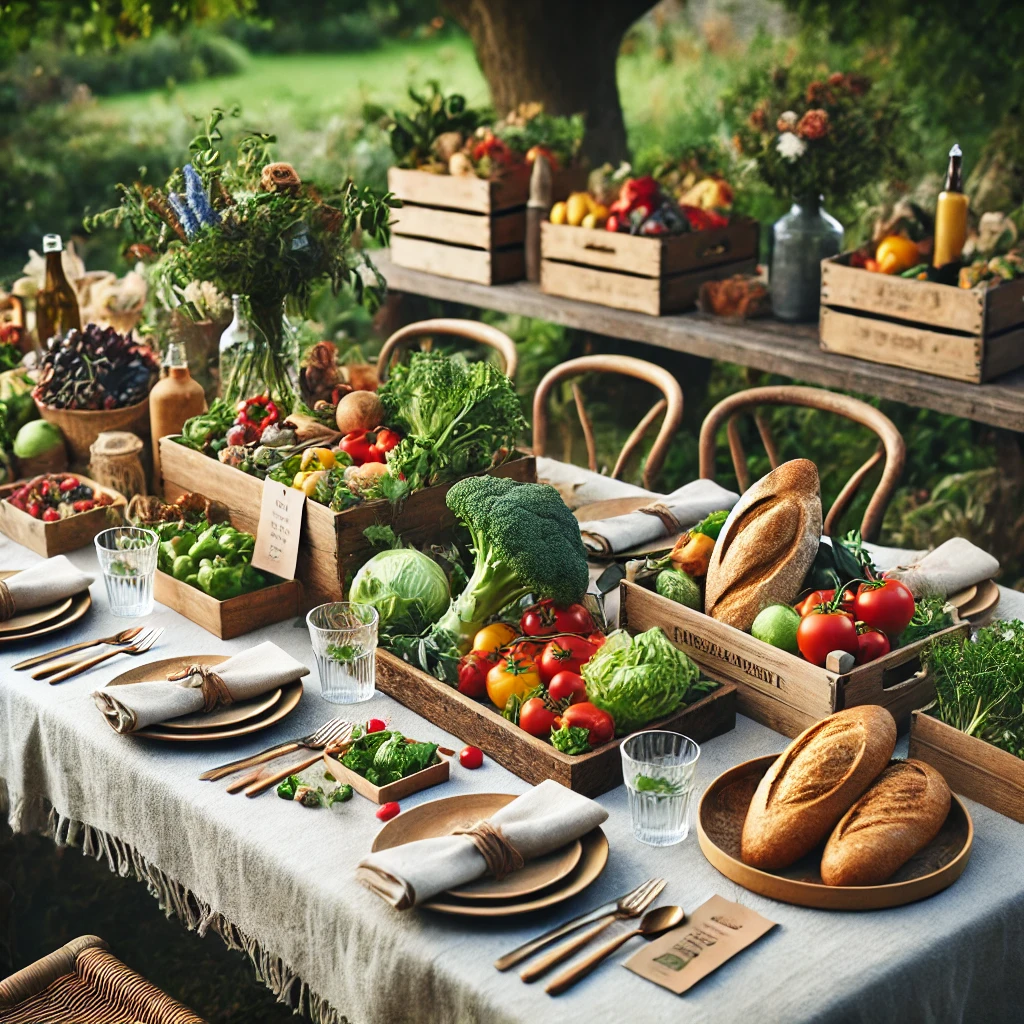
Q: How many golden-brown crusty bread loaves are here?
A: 3